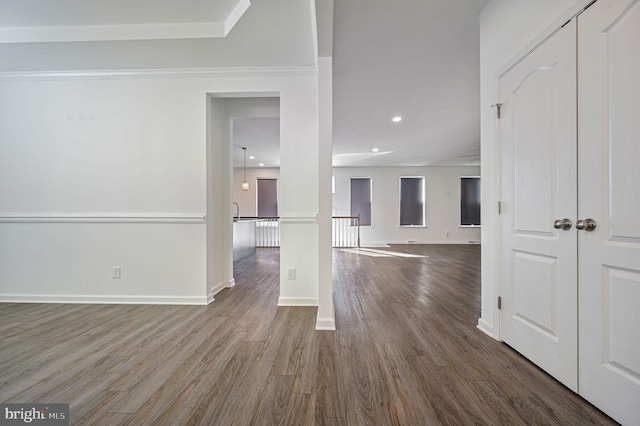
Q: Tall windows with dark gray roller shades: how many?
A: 4